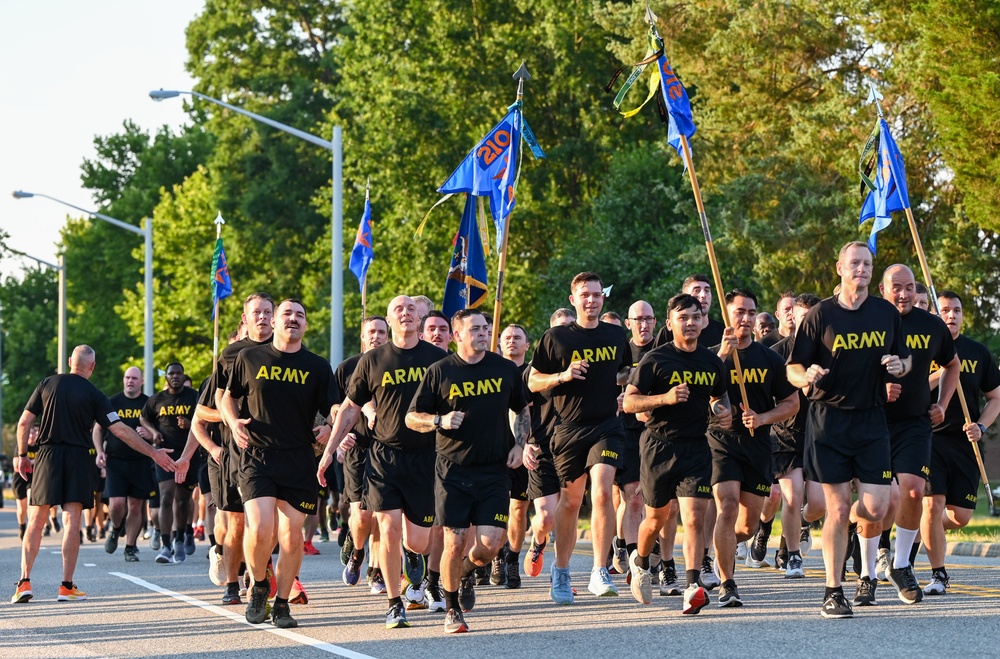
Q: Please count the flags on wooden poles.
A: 6